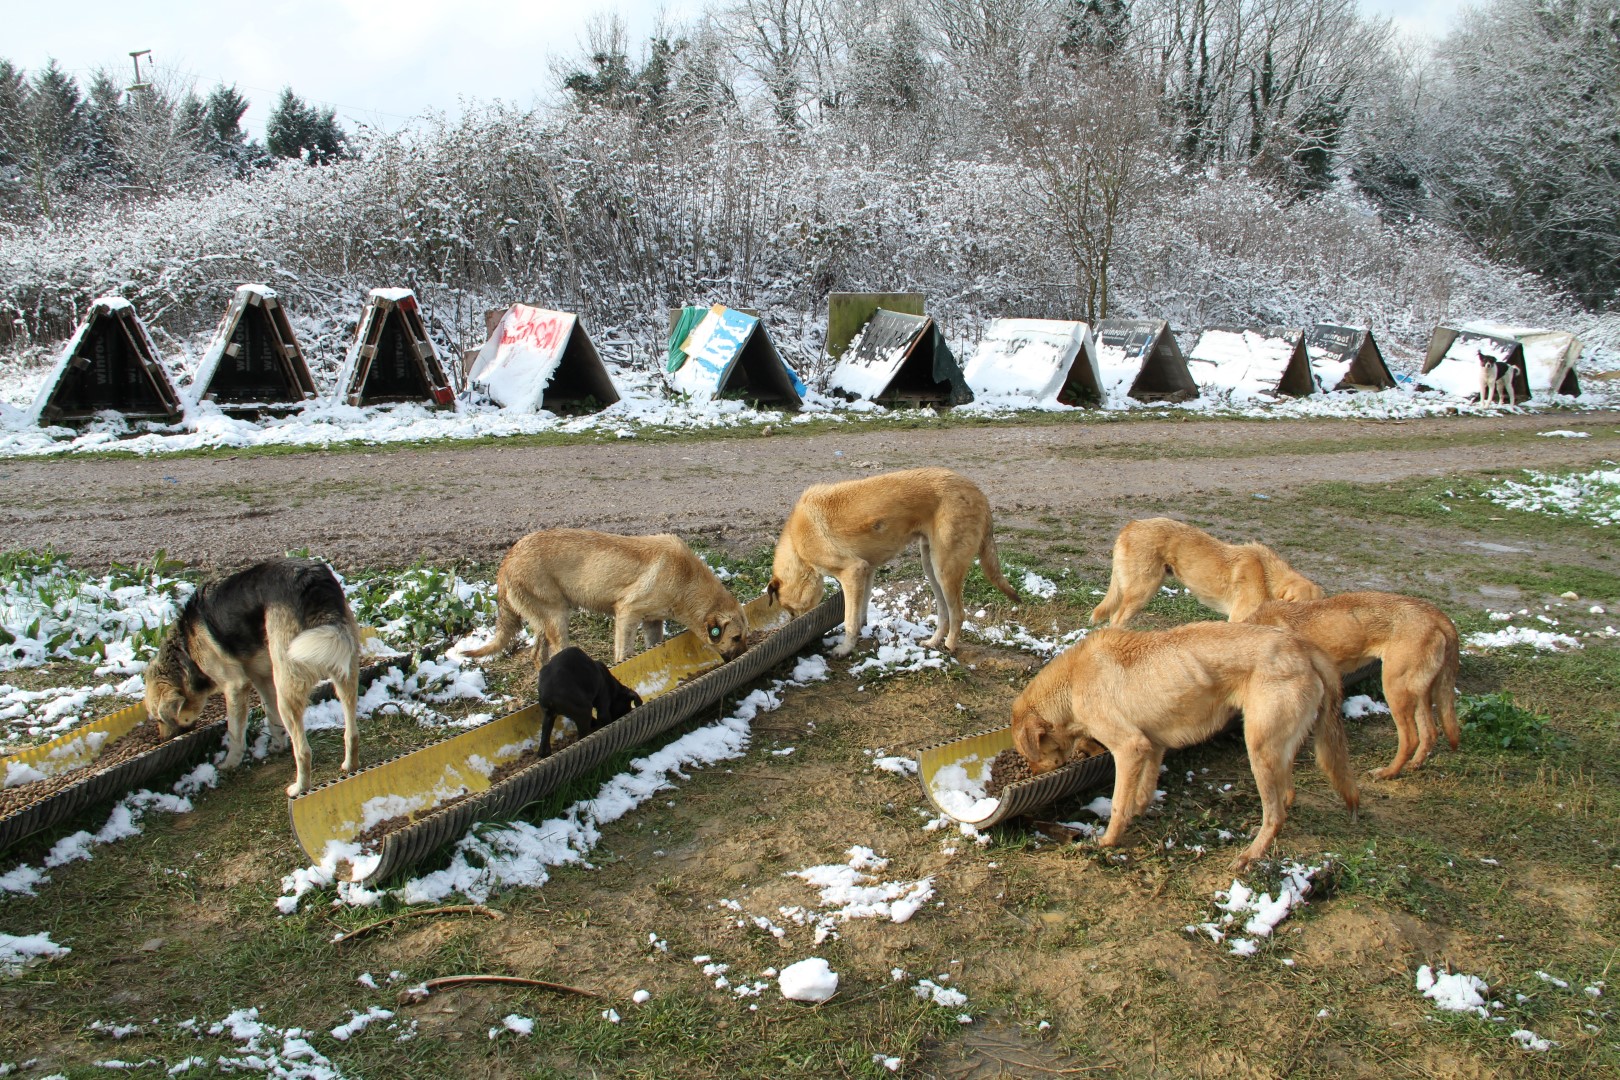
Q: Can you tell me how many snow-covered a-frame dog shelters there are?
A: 12